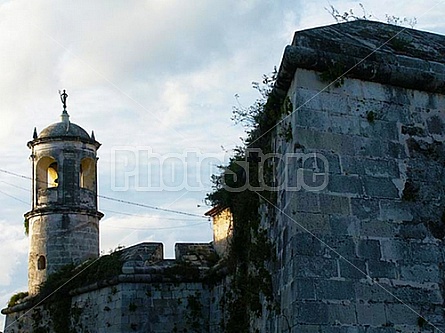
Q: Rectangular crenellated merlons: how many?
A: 2